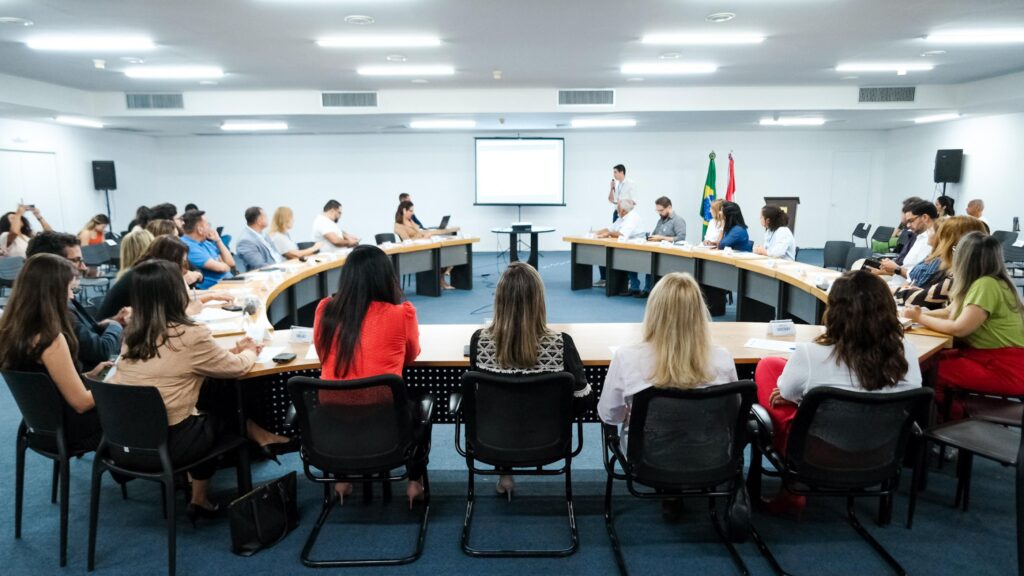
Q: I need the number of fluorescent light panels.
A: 14